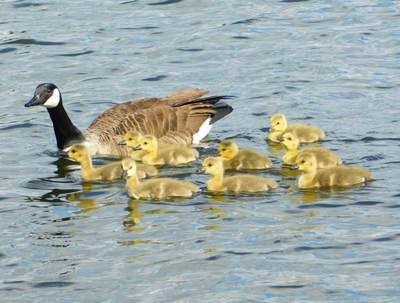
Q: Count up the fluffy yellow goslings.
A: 9